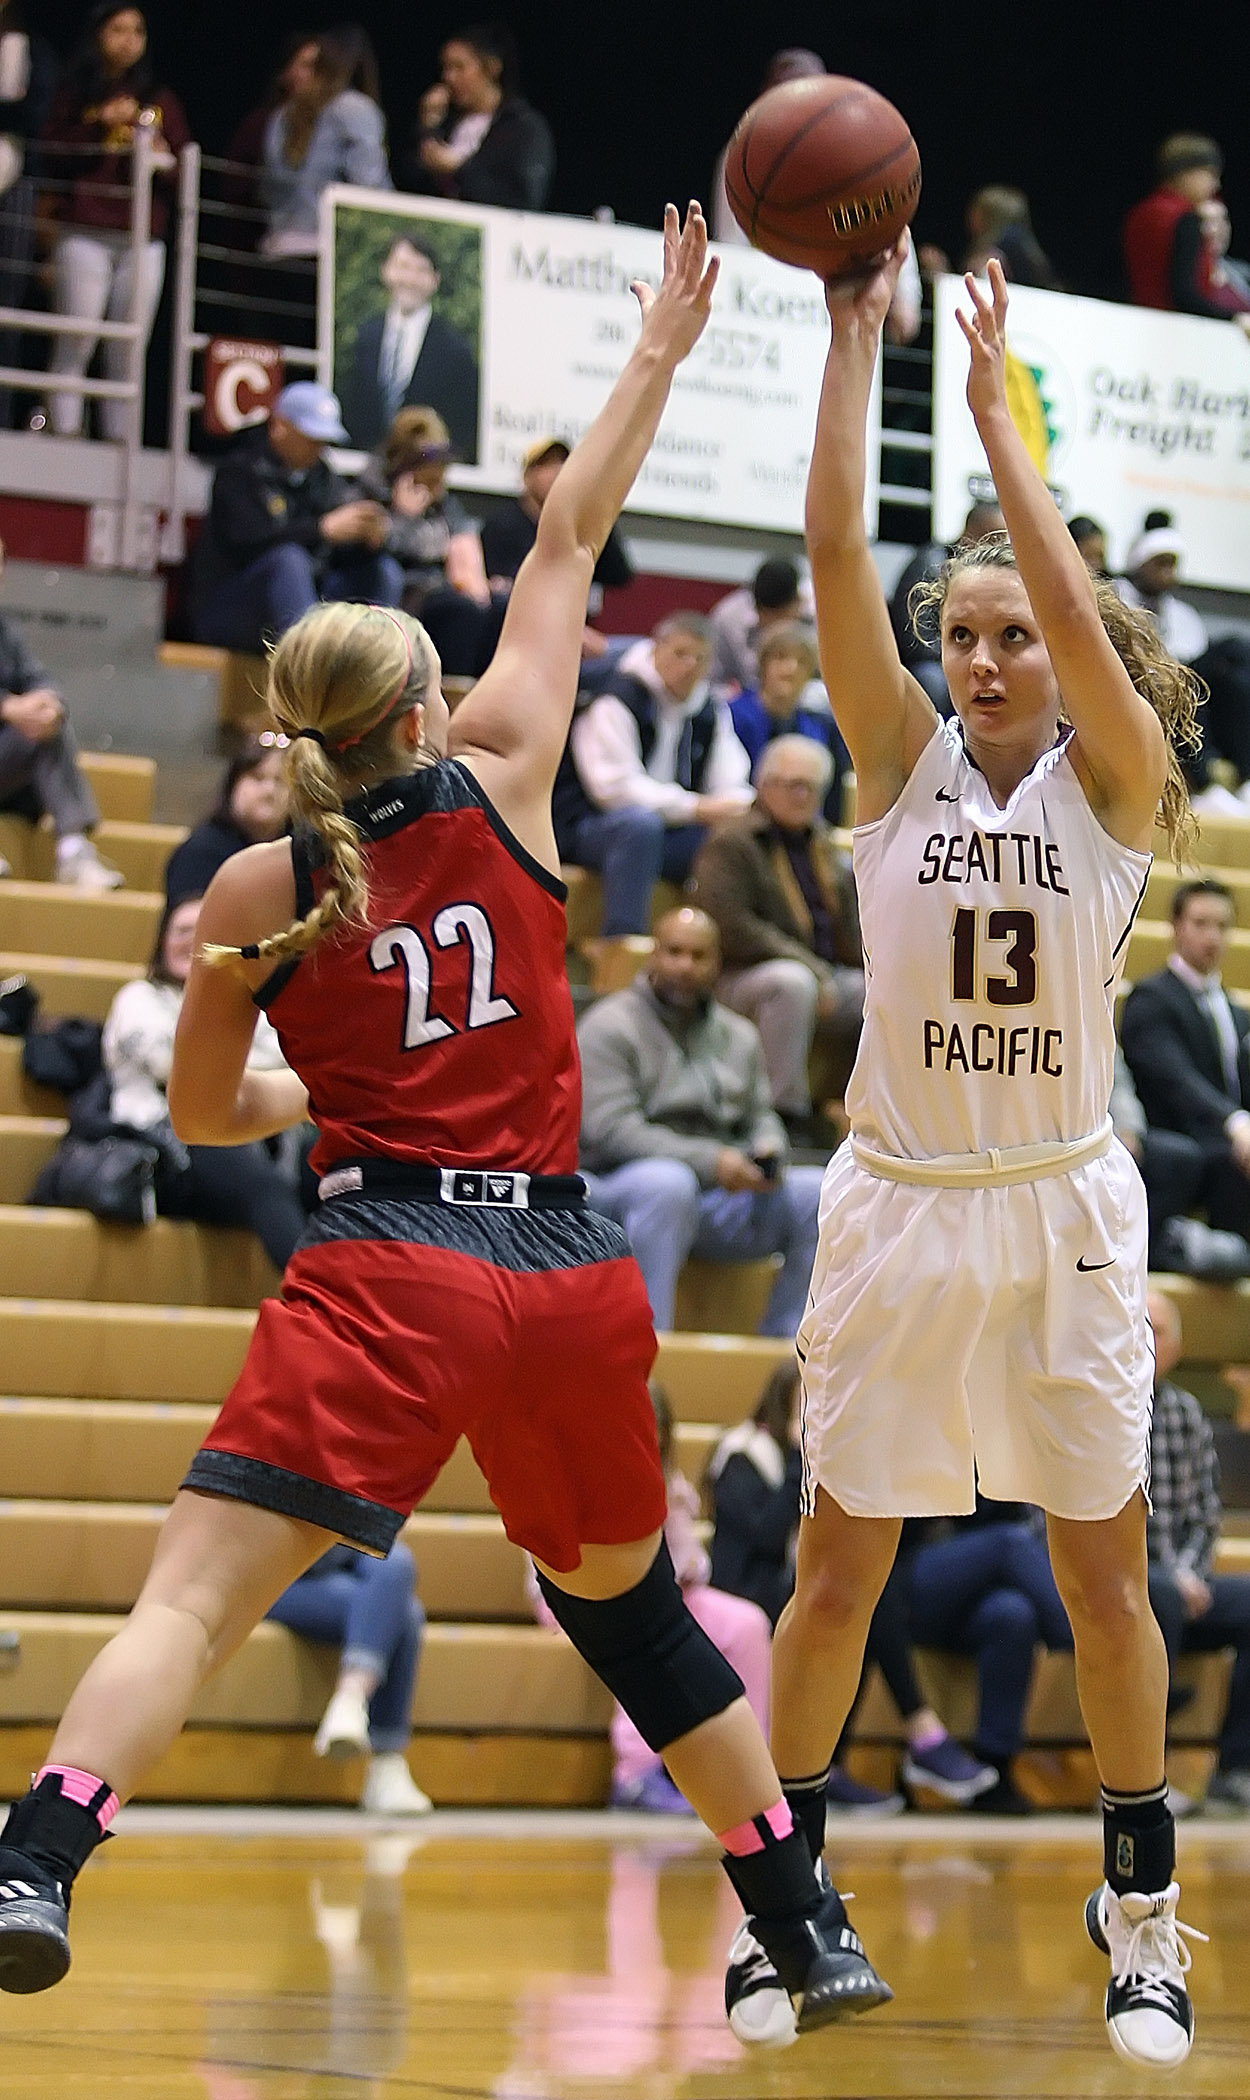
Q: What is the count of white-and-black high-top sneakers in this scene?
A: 2